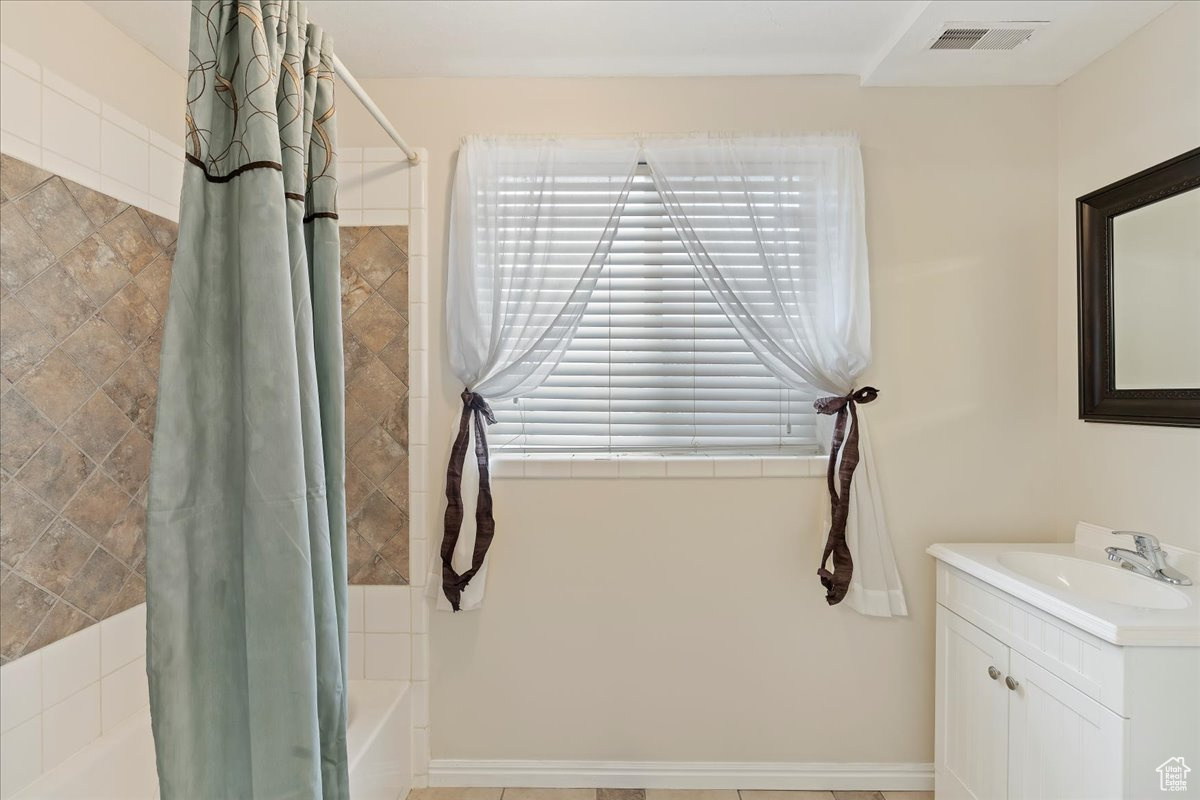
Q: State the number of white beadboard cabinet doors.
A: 2